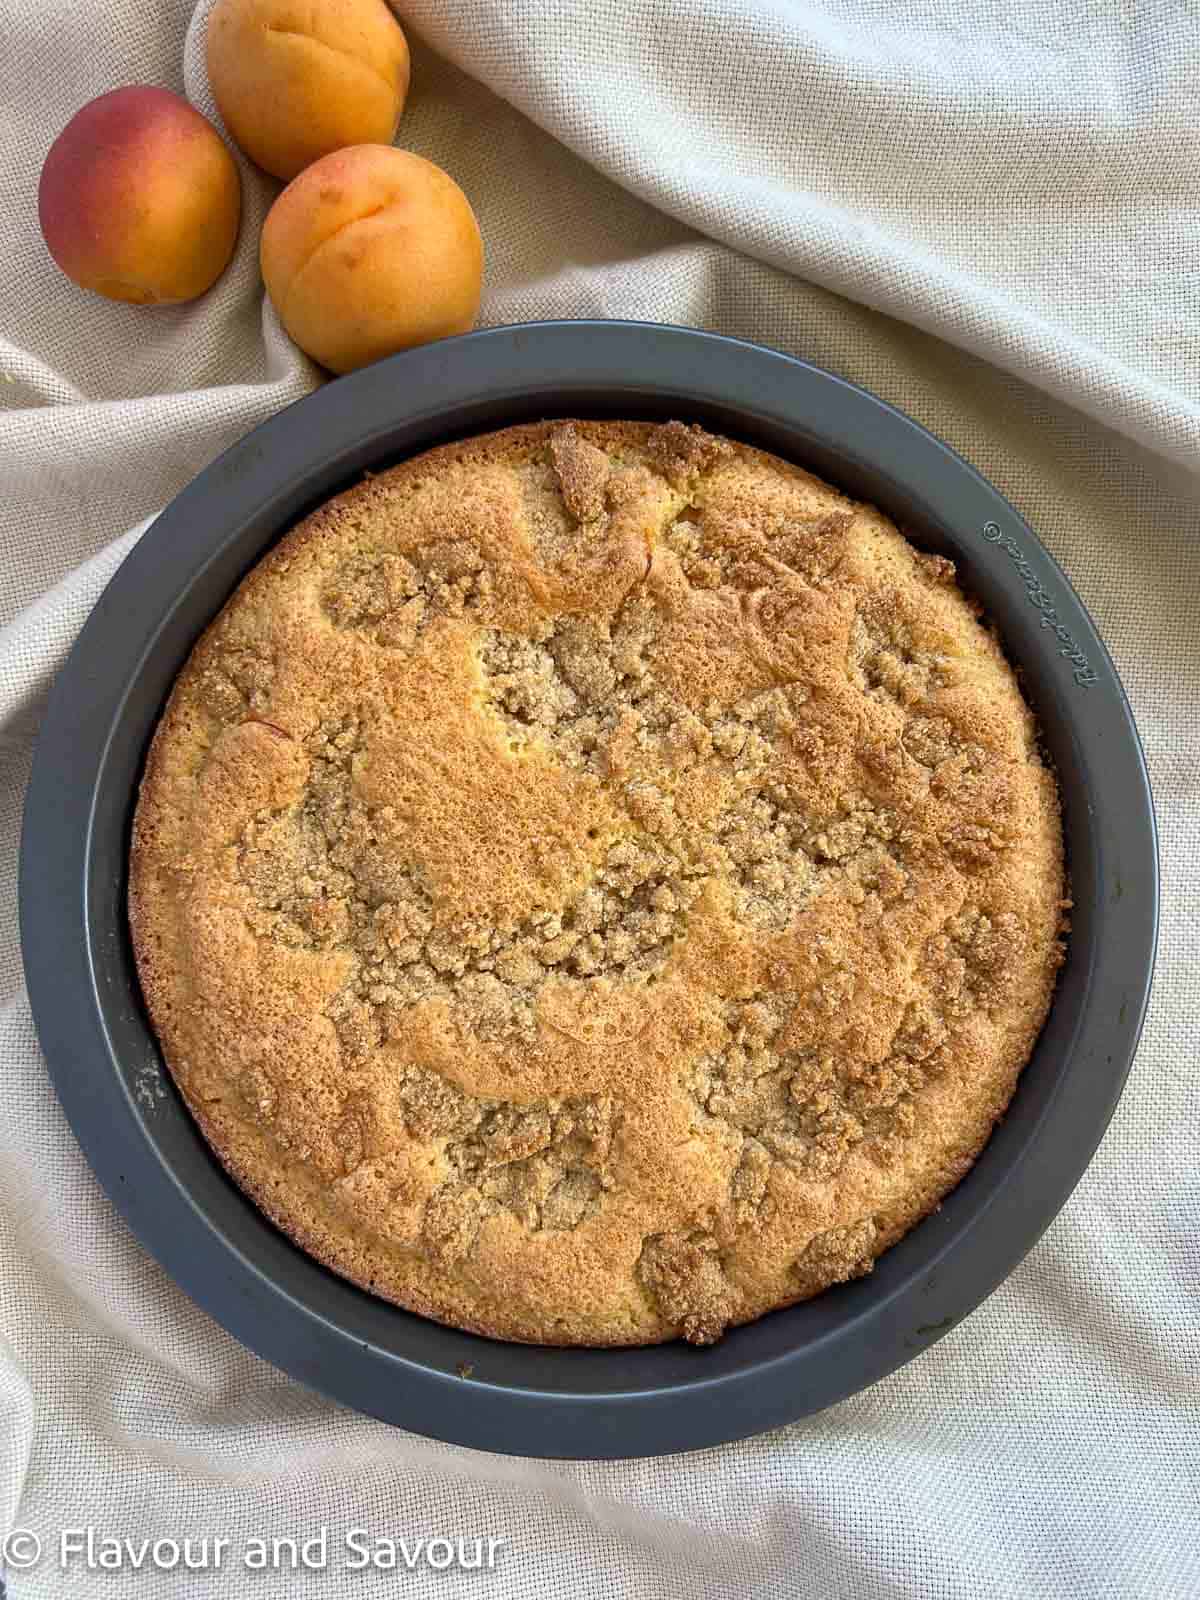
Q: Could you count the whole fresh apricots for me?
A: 3